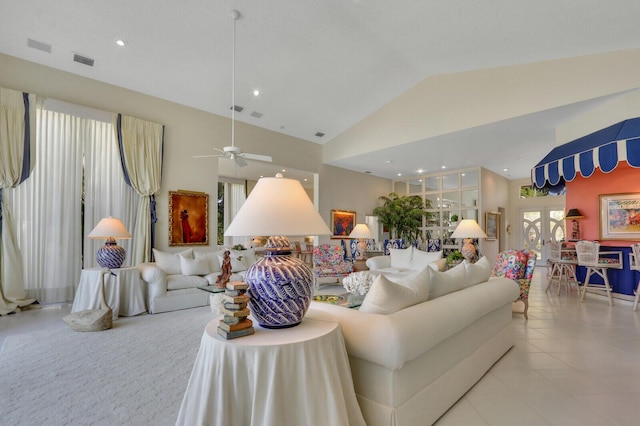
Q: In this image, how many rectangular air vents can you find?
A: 5